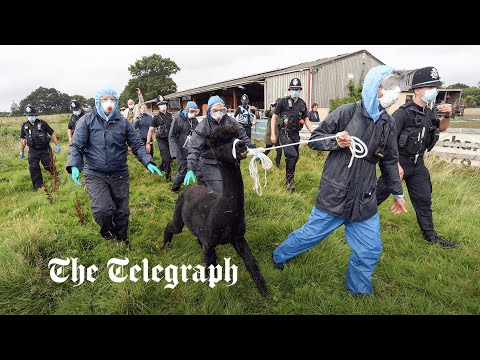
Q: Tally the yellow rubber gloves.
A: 0